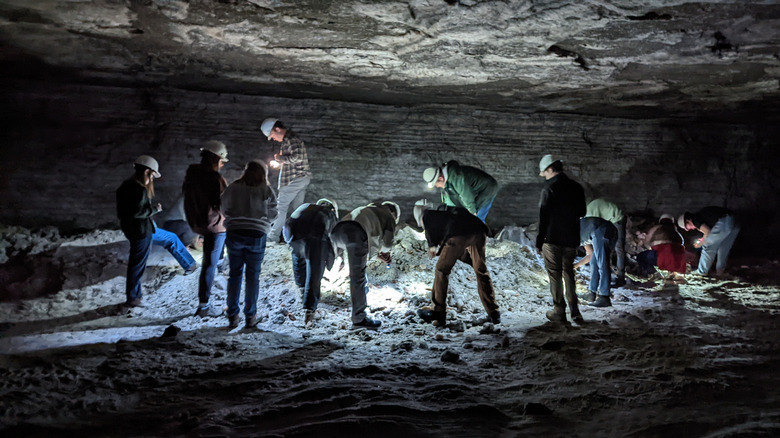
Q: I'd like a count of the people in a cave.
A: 14